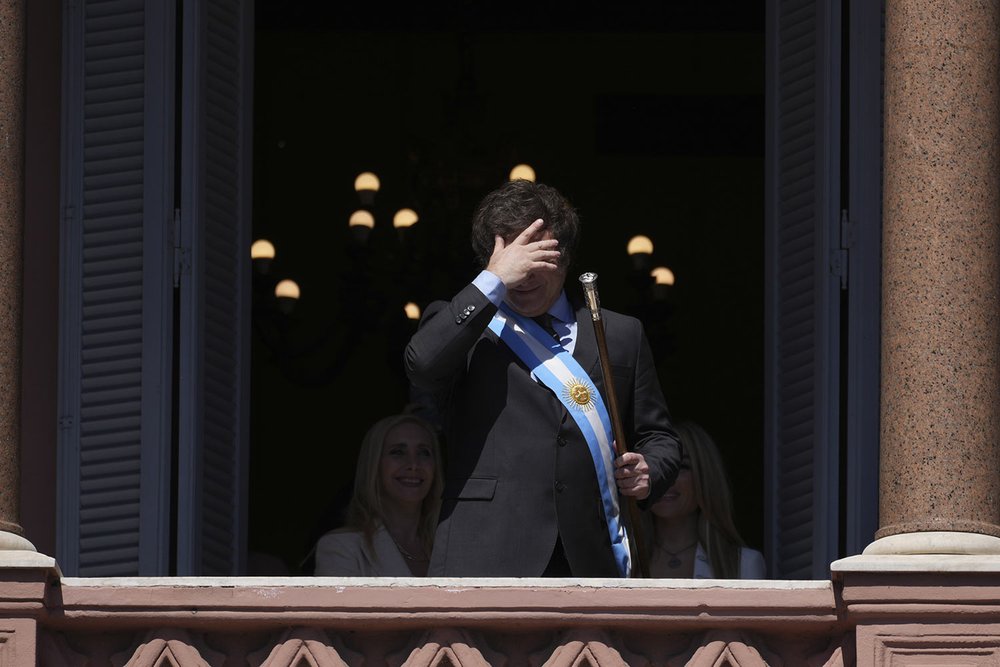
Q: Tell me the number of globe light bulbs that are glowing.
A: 9